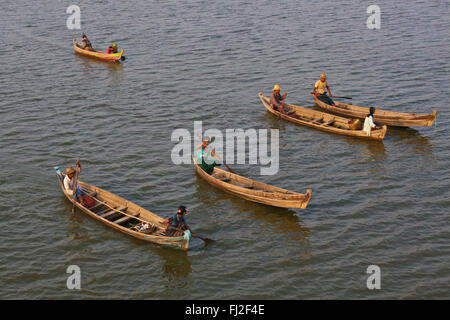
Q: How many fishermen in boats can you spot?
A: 8